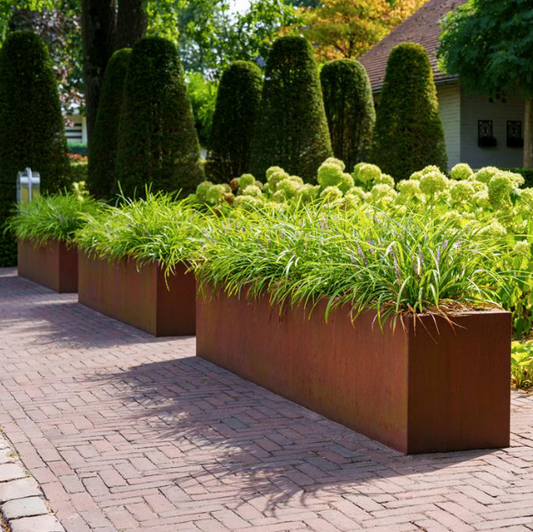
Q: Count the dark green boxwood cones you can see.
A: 7